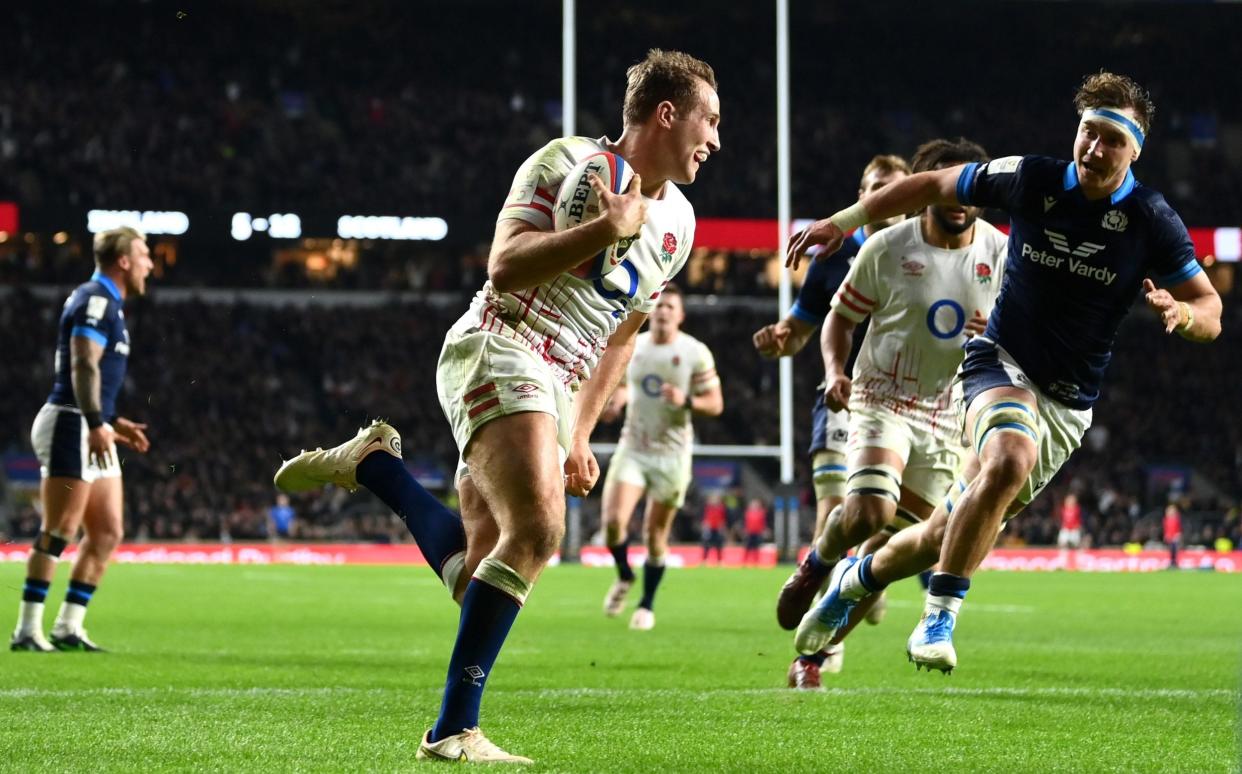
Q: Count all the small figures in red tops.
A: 4